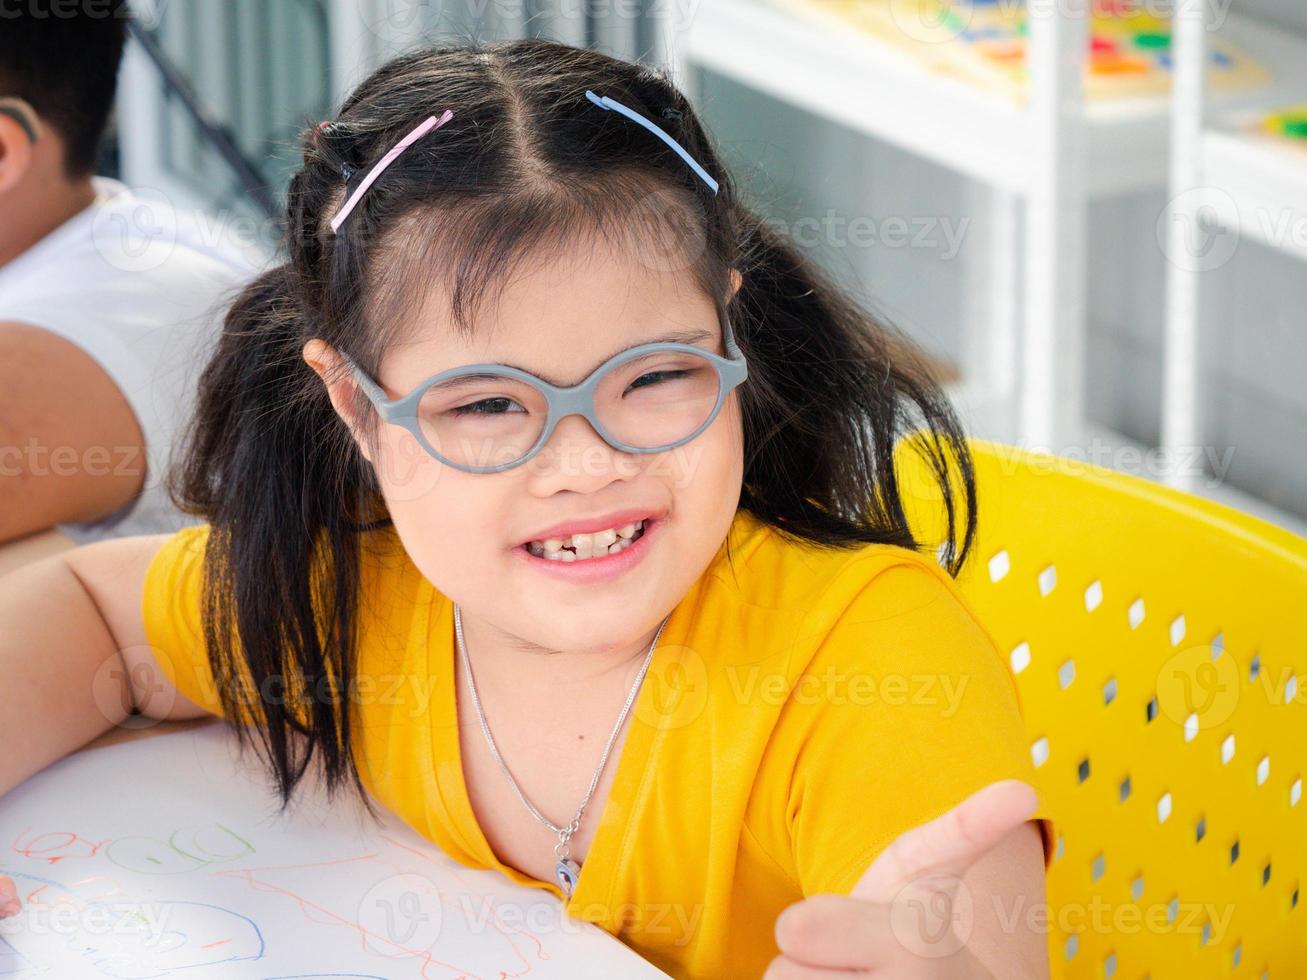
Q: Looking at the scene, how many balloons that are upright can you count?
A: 0